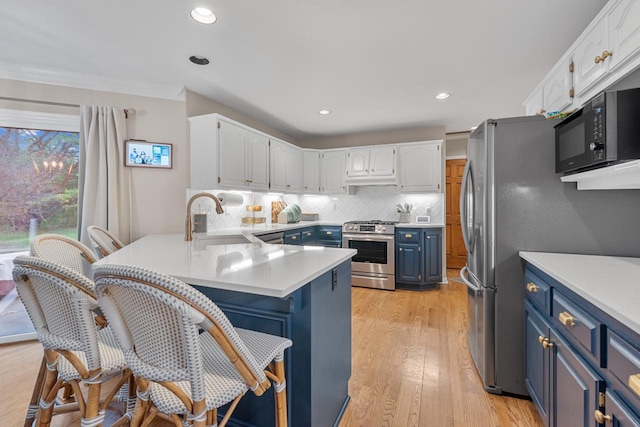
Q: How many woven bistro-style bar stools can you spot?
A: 4